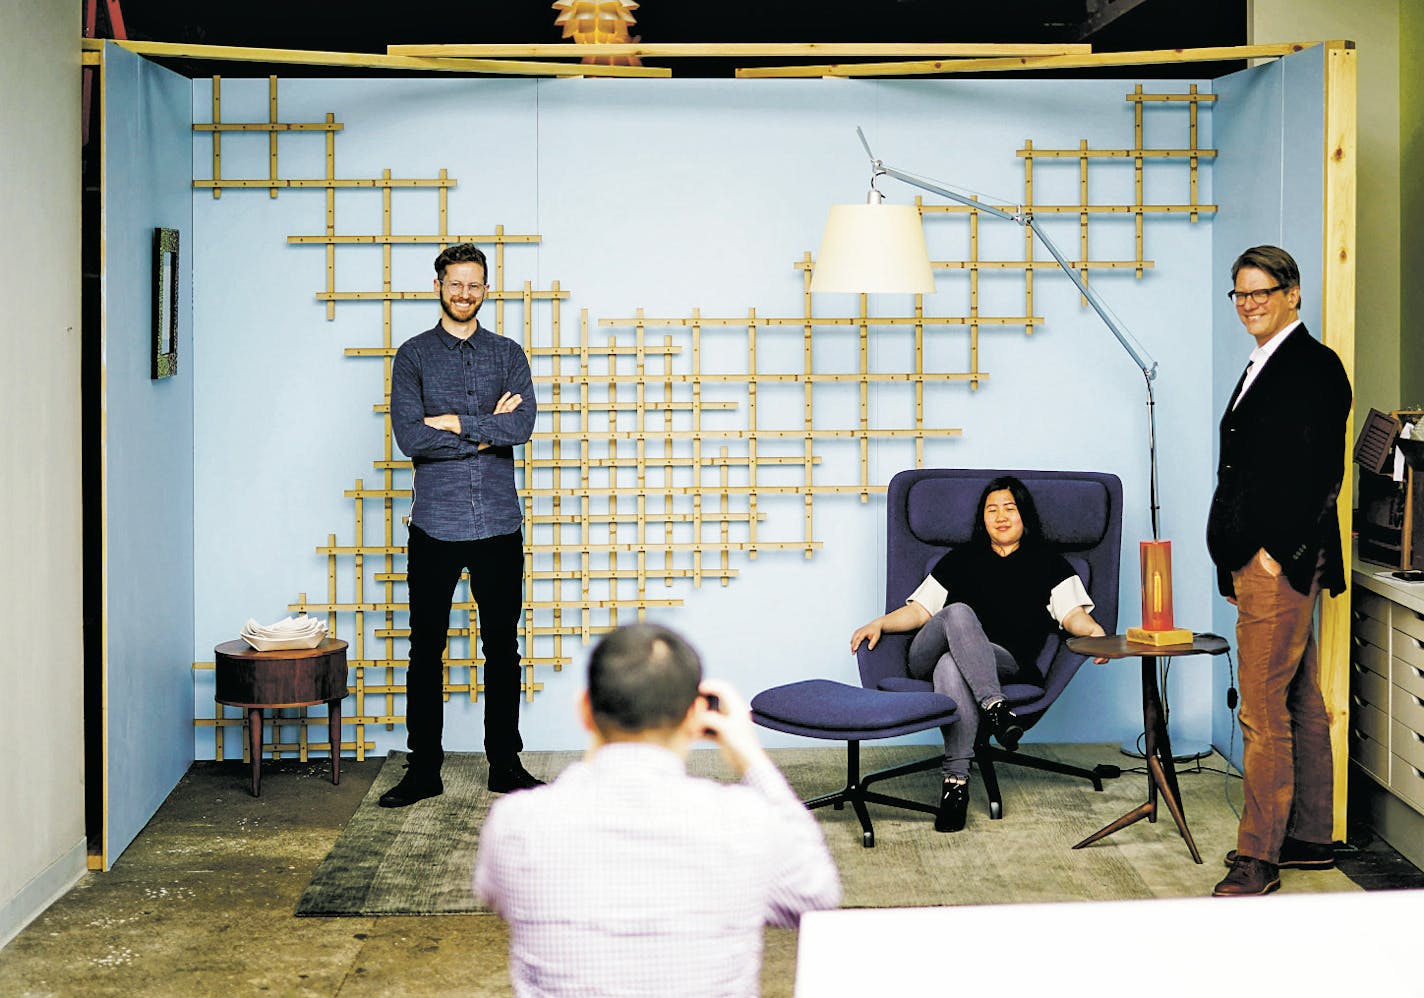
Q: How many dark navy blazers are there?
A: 1